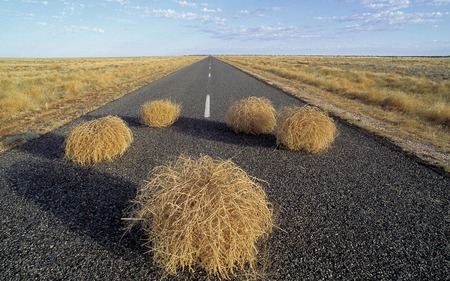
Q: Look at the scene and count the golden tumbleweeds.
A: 5